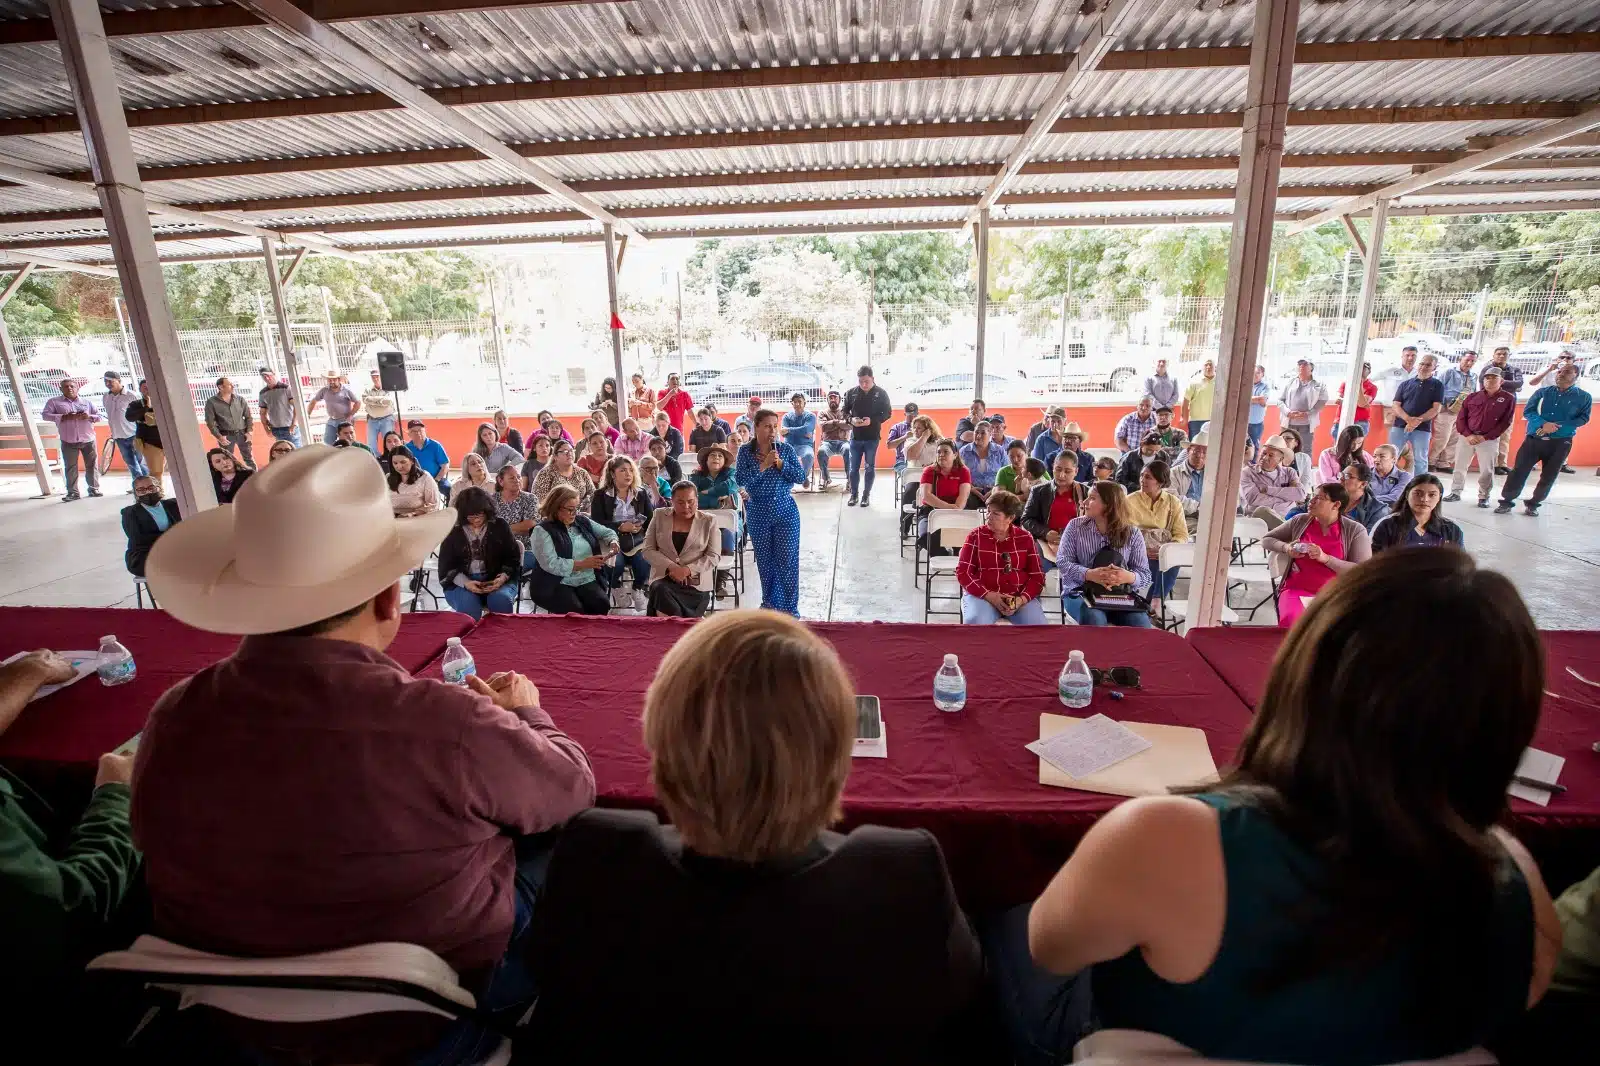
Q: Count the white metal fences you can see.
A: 1